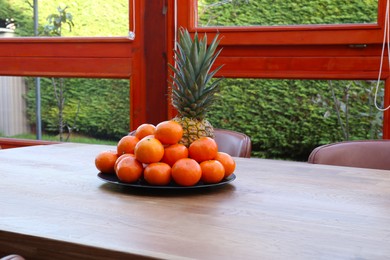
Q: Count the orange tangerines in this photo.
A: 13